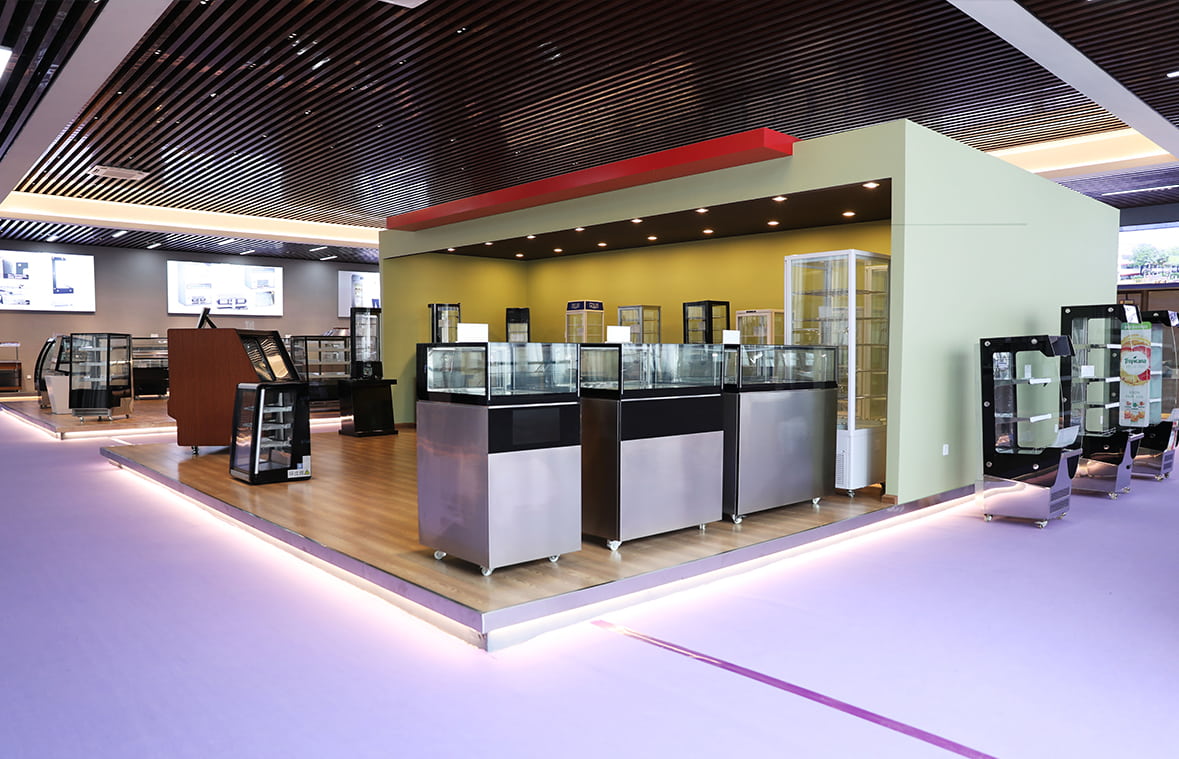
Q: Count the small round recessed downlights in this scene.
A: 15